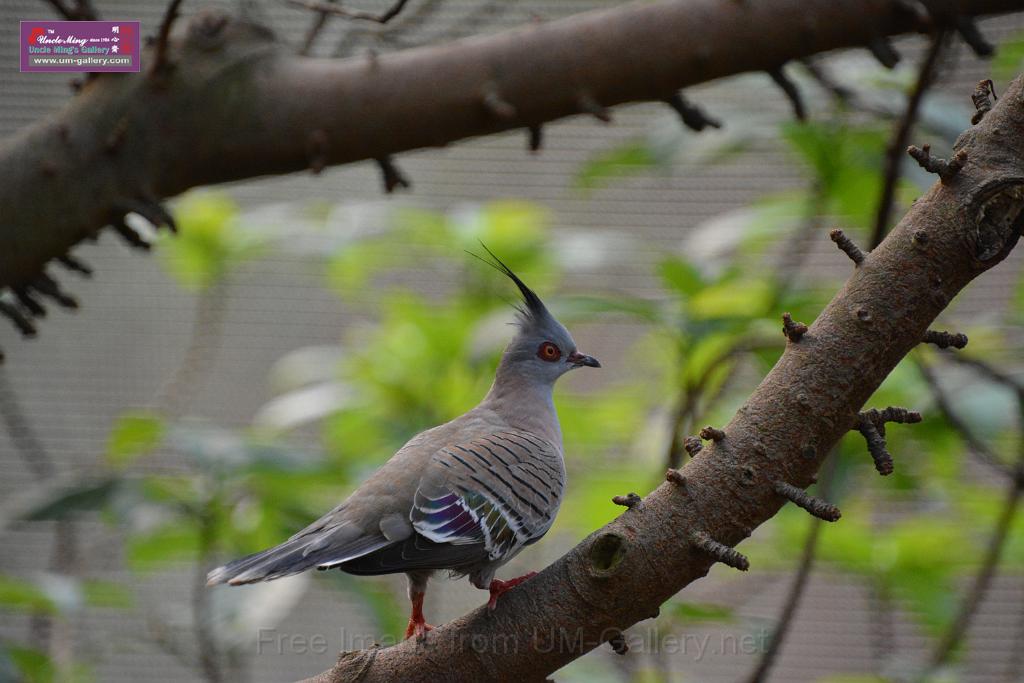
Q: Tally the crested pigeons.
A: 1